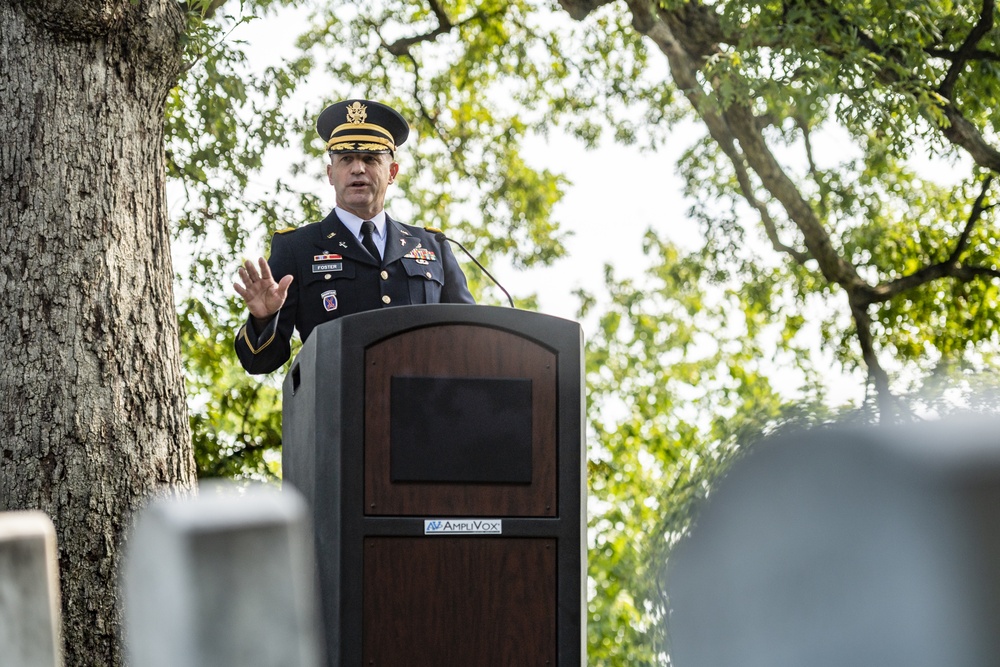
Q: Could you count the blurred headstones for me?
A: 3